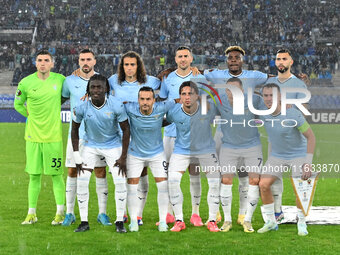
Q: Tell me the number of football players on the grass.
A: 11